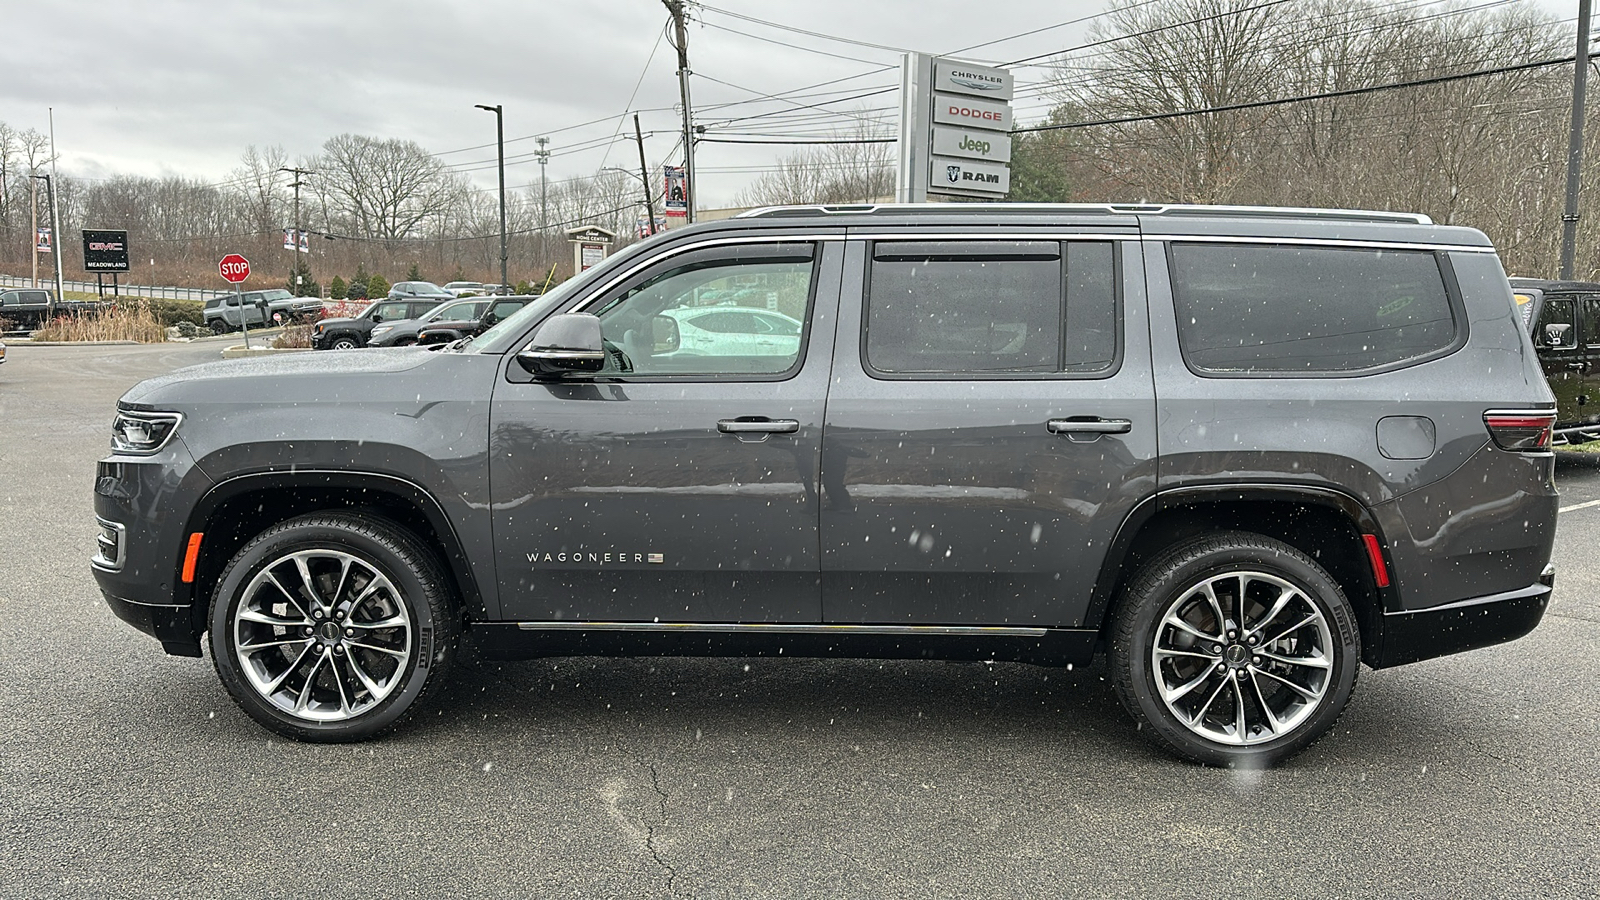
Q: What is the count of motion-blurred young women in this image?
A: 0